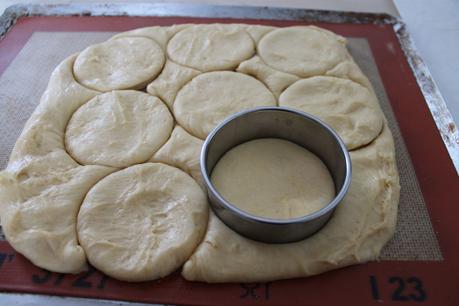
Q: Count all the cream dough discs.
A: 8